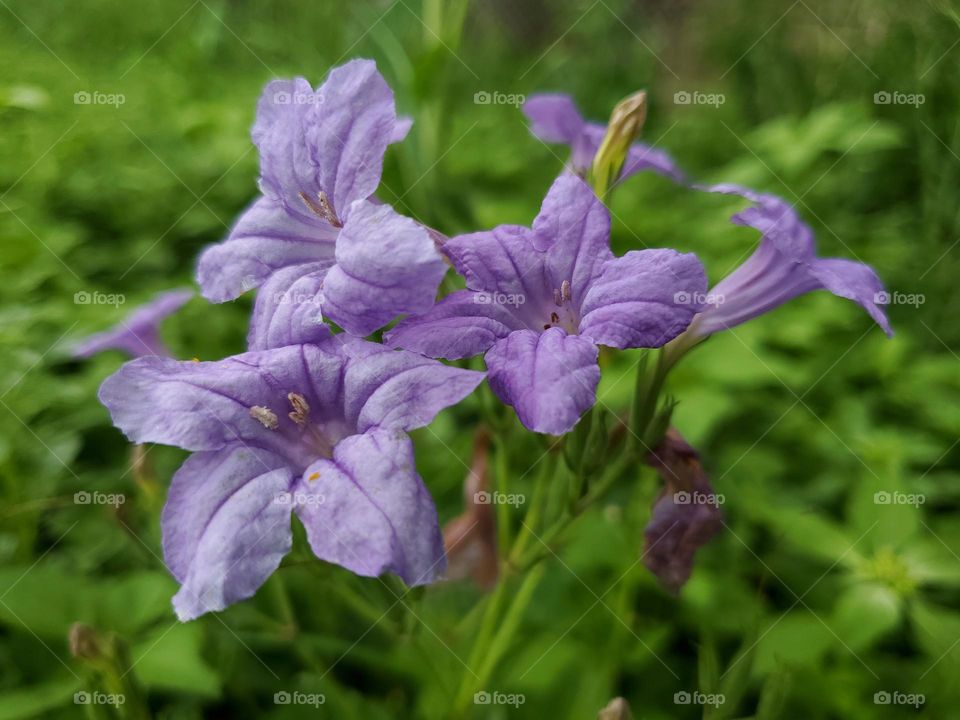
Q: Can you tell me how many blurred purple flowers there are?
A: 2